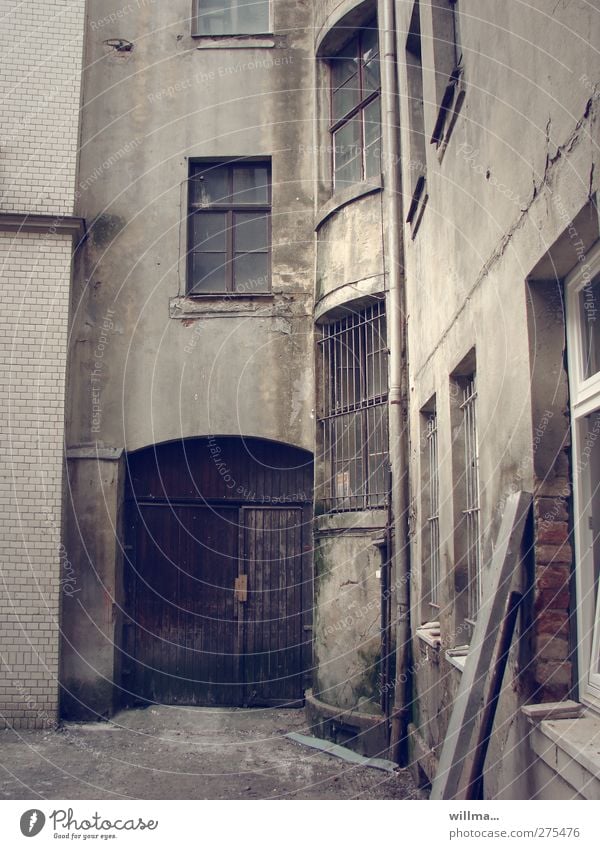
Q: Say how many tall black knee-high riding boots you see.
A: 0